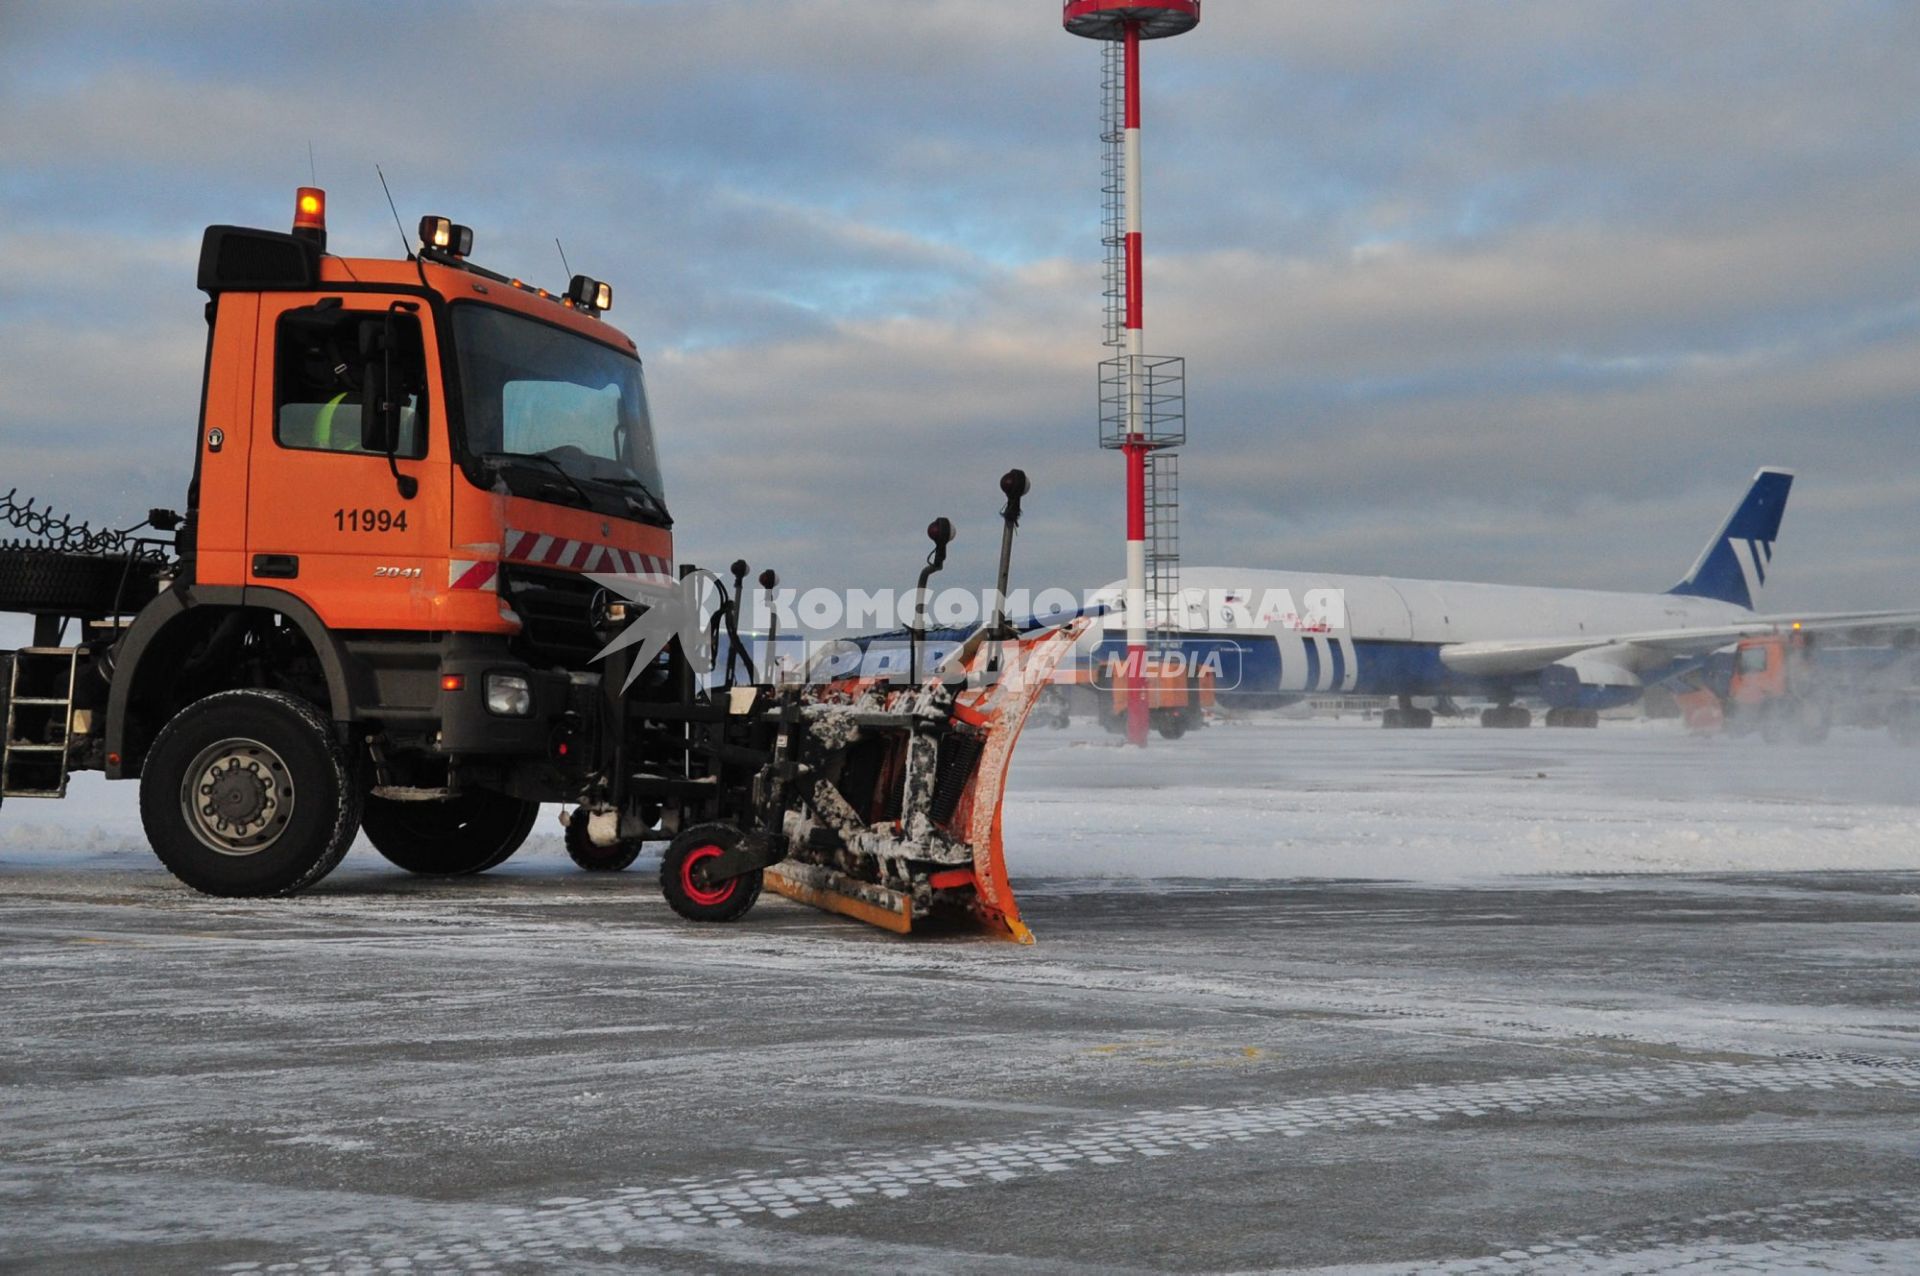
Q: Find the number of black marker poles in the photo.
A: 4